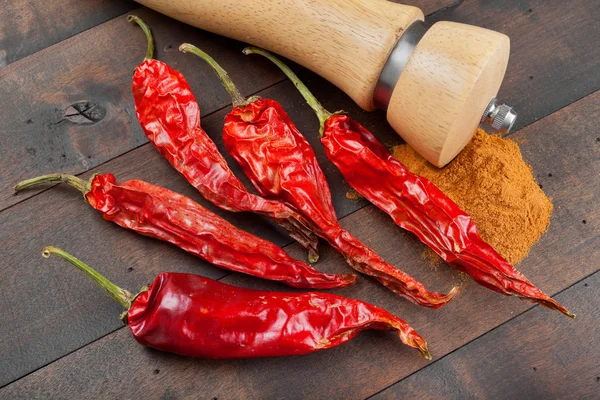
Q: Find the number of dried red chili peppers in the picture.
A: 5